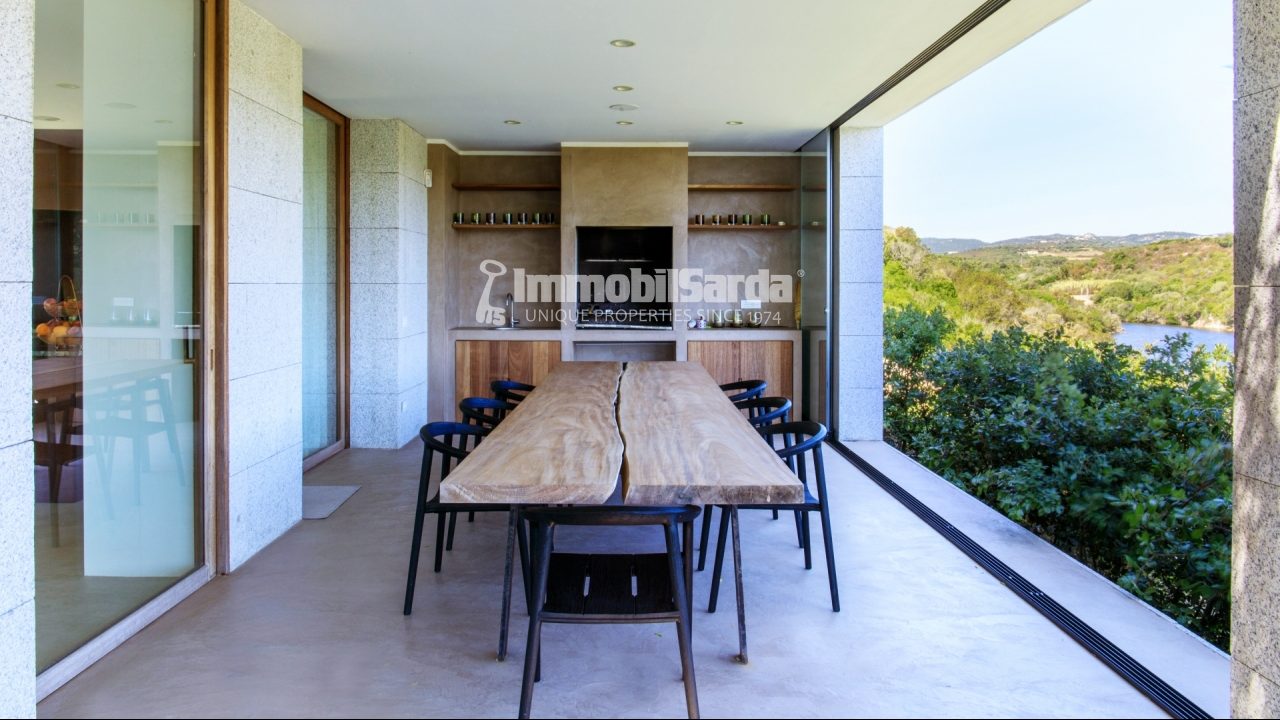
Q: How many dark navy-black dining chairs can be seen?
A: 7